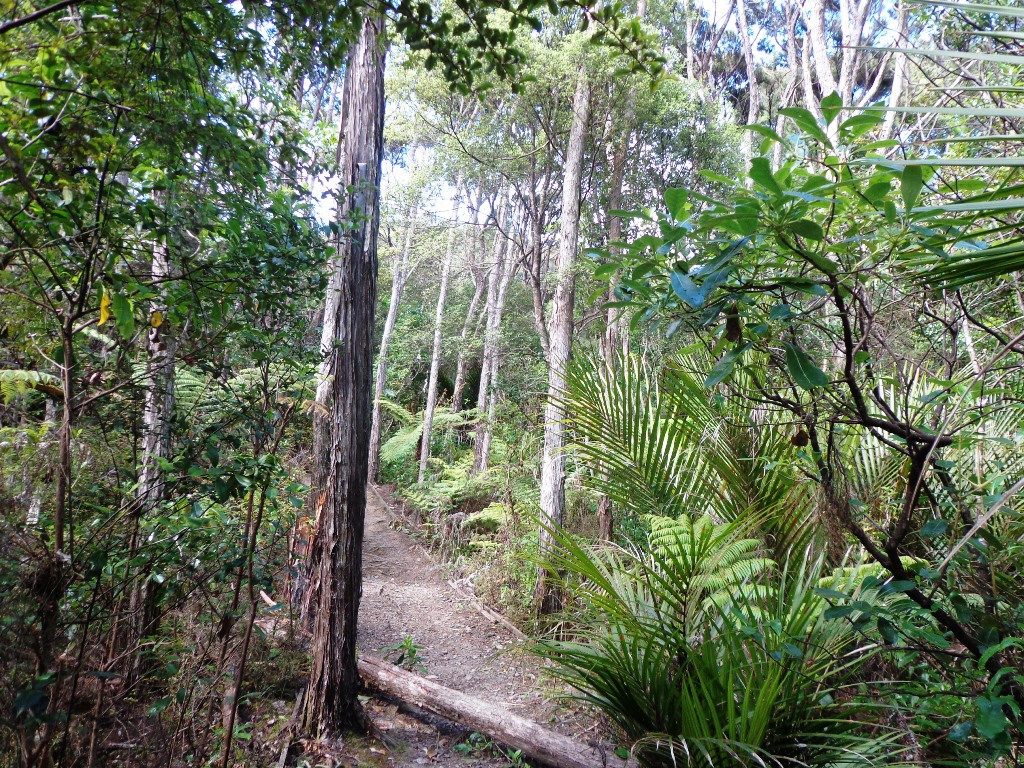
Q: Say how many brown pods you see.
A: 2